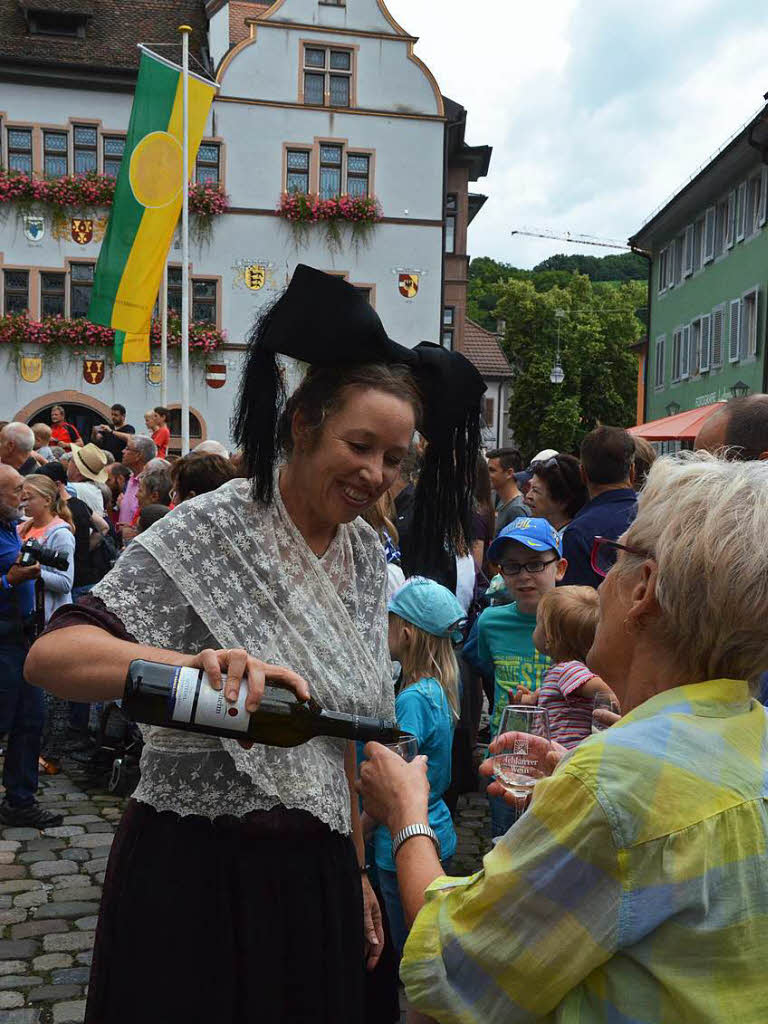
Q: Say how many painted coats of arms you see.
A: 8